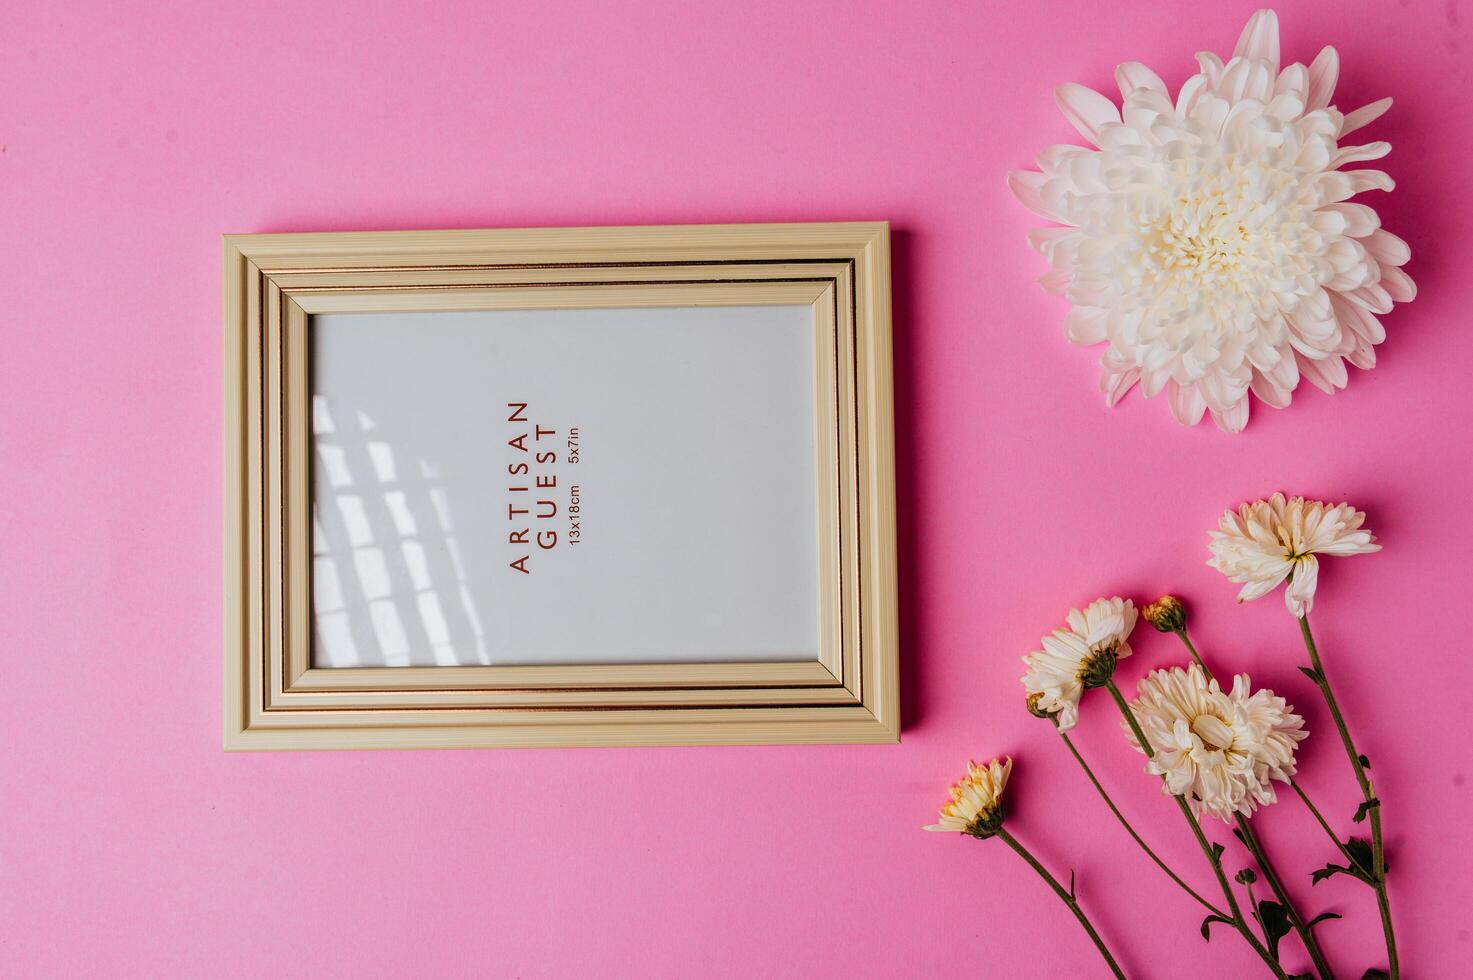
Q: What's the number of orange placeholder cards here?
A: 0